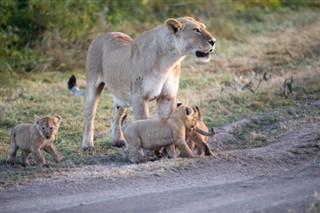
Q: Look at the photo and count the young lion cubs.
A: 3